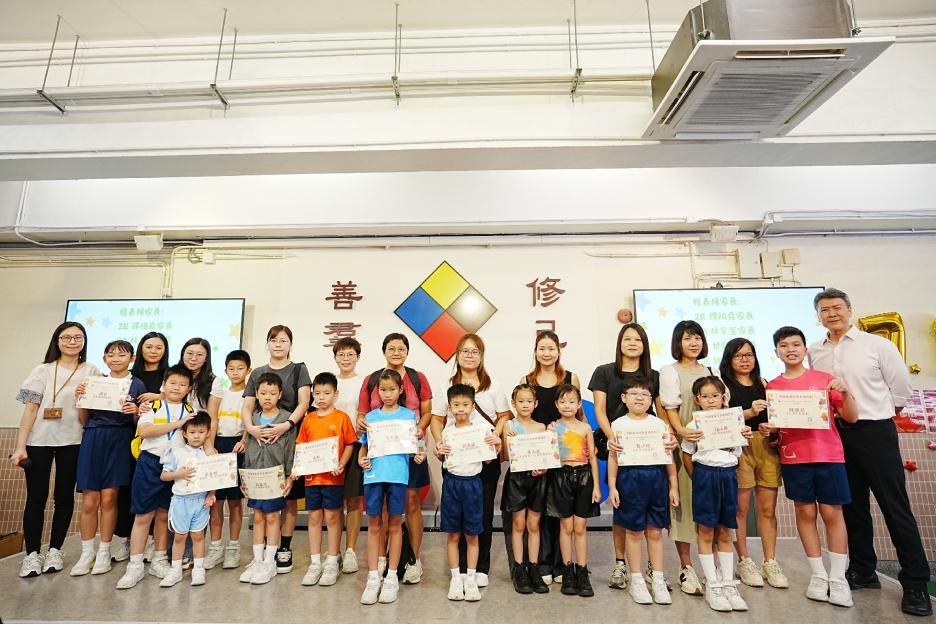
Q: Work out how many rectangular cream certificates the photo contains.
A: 10